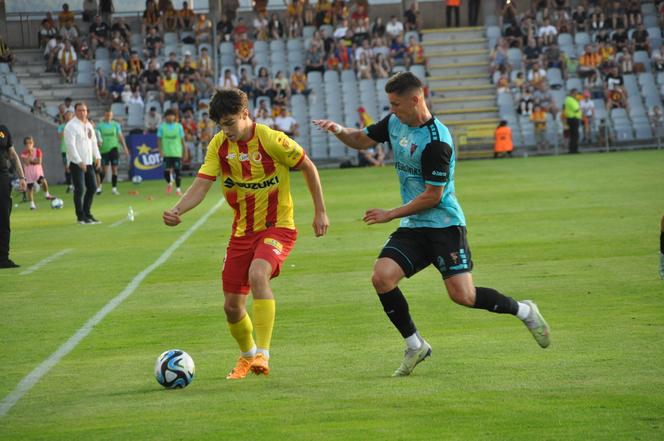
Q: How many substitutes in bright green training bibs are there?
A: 3